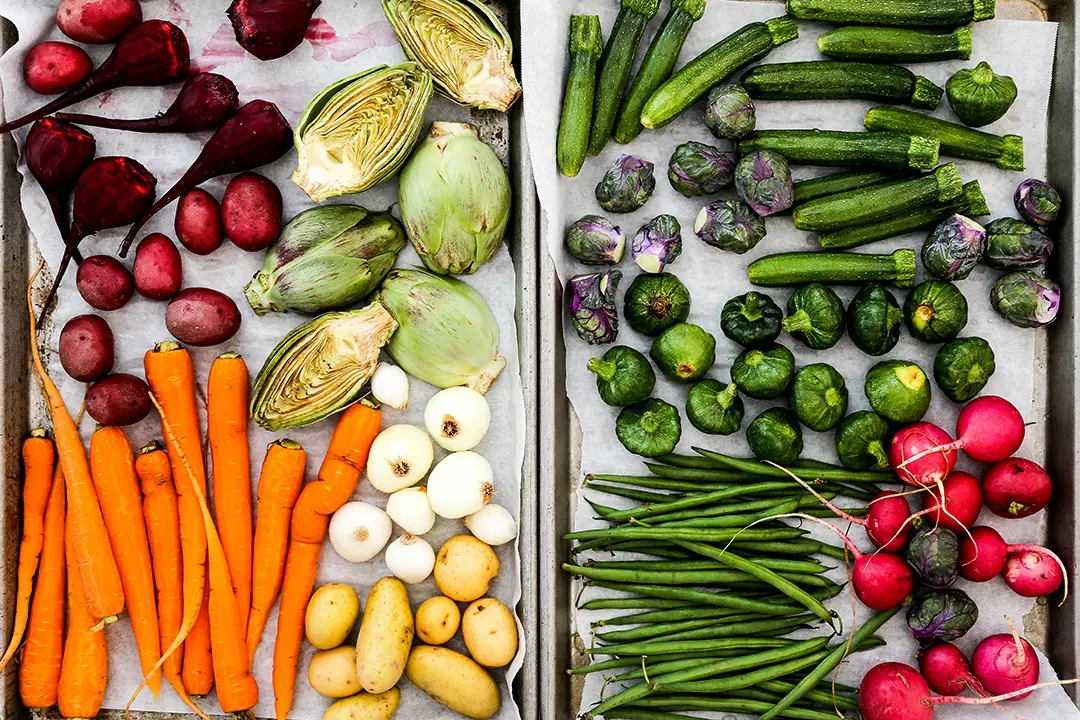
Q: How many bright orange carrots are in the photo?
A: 12